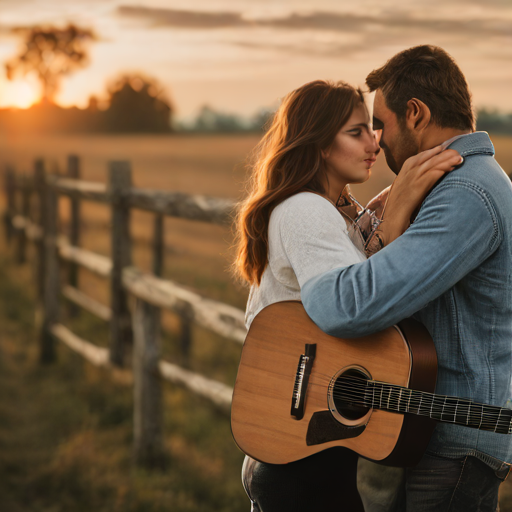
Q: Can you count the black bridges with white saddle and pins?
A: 1